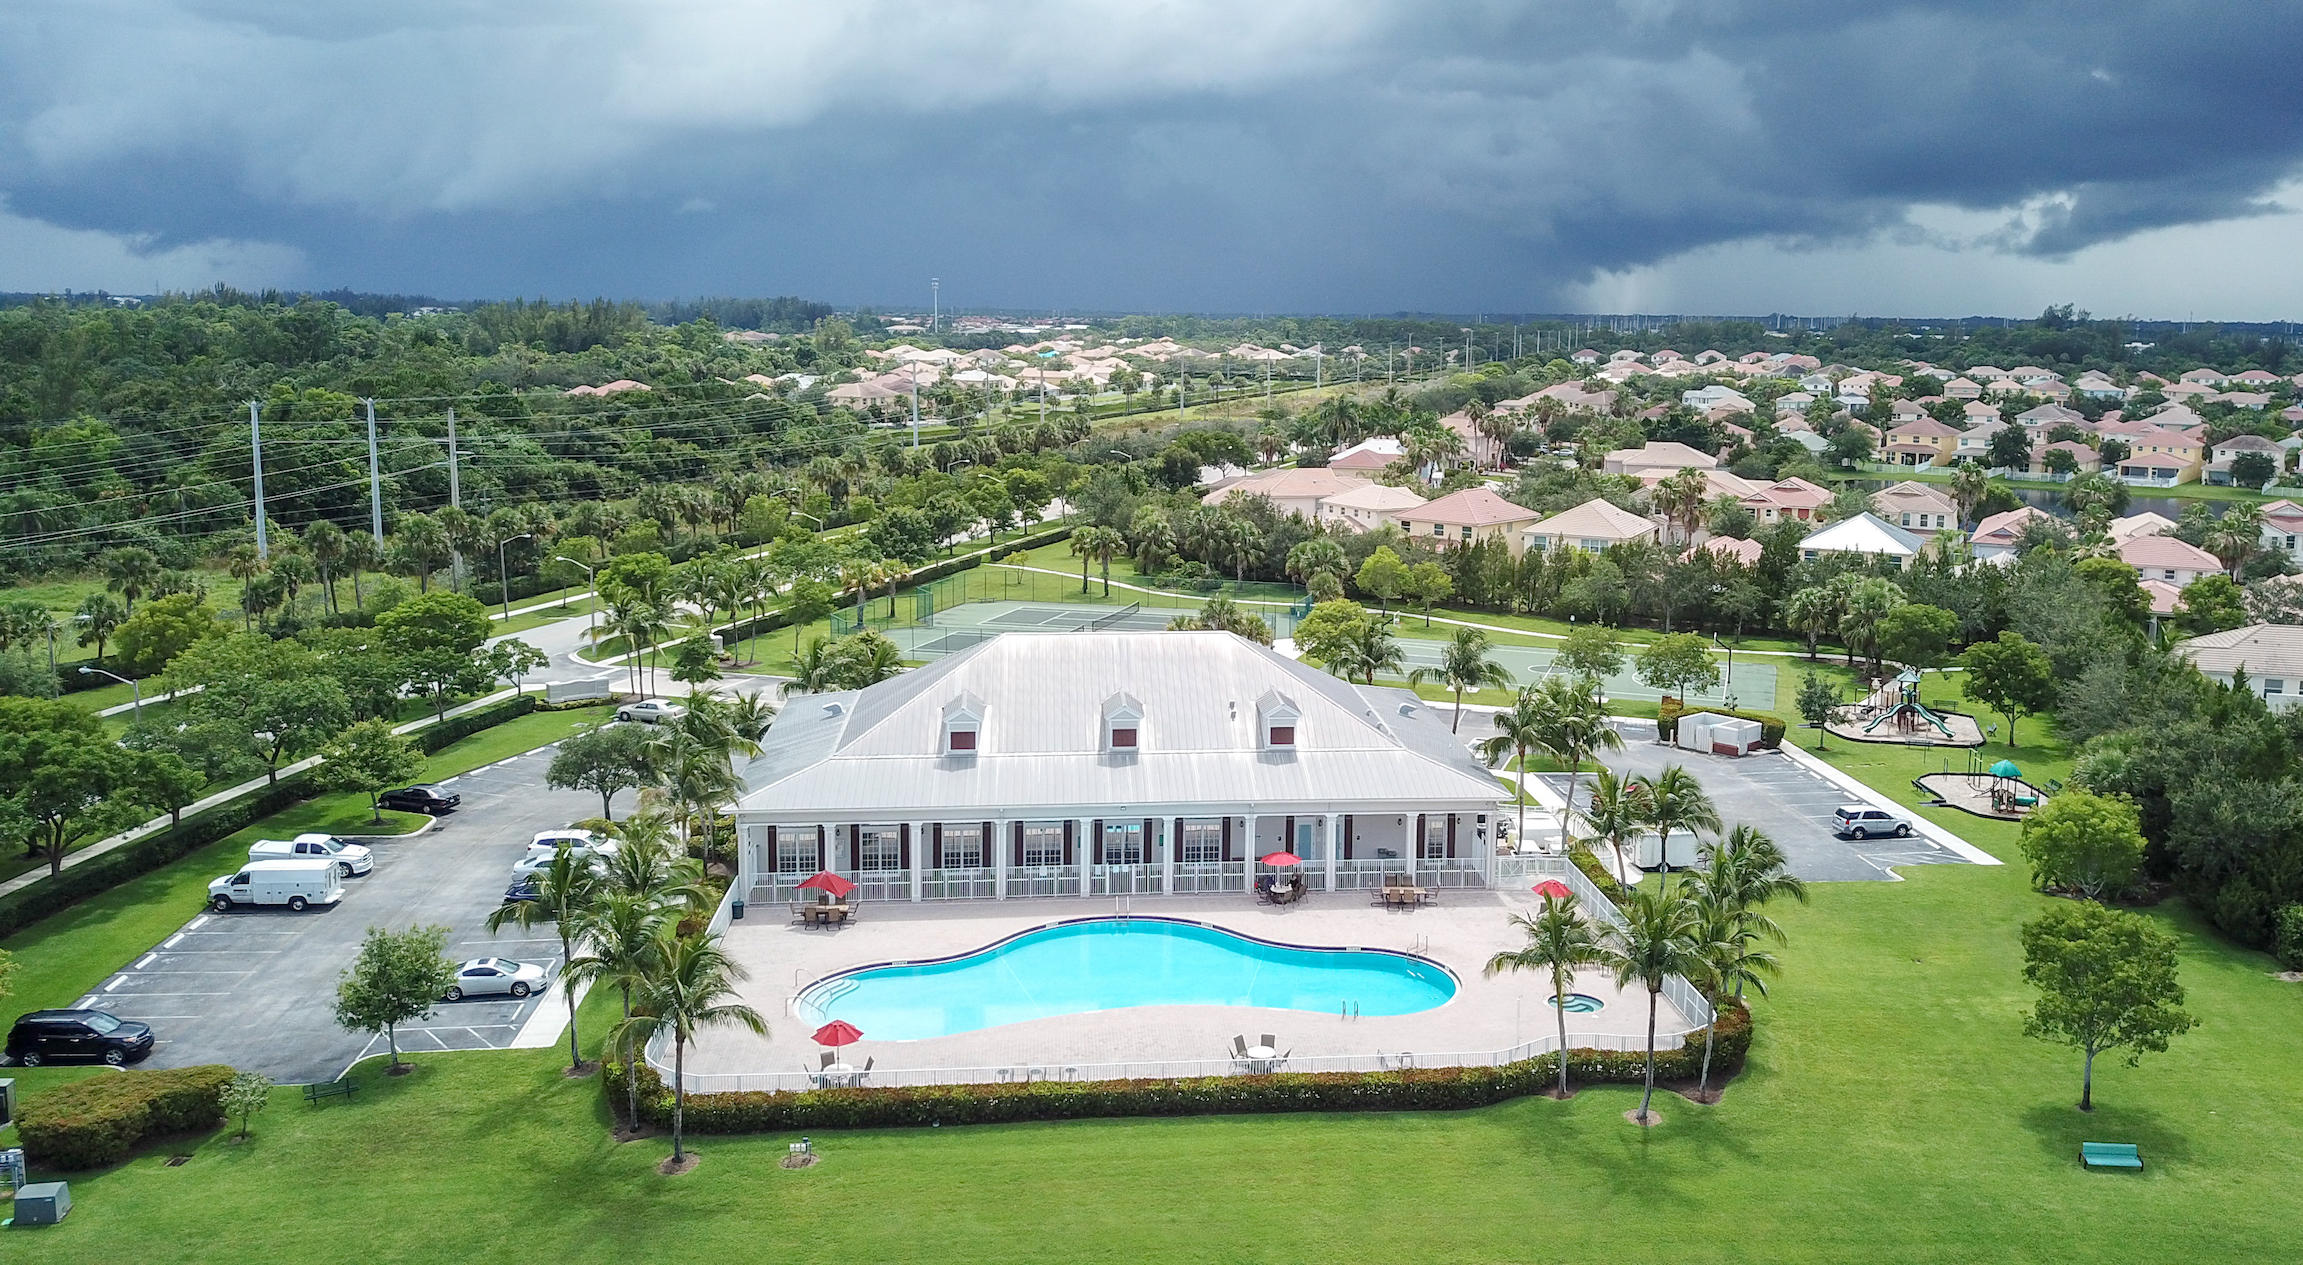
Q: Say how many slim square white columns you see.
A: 10